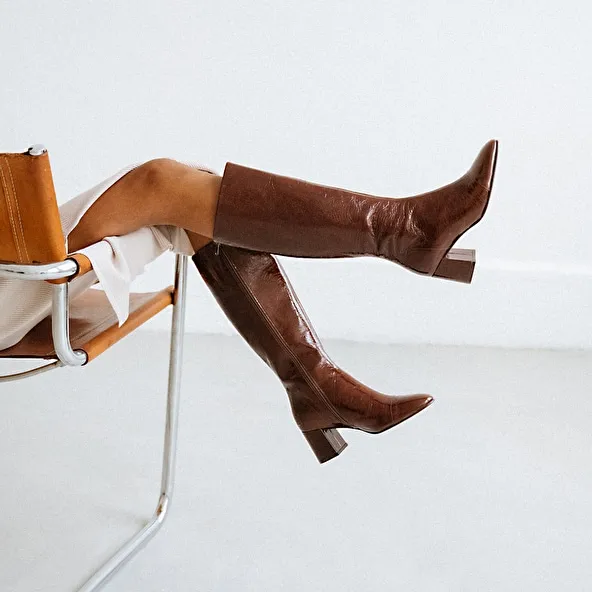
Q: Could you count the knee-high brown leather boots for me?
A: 2